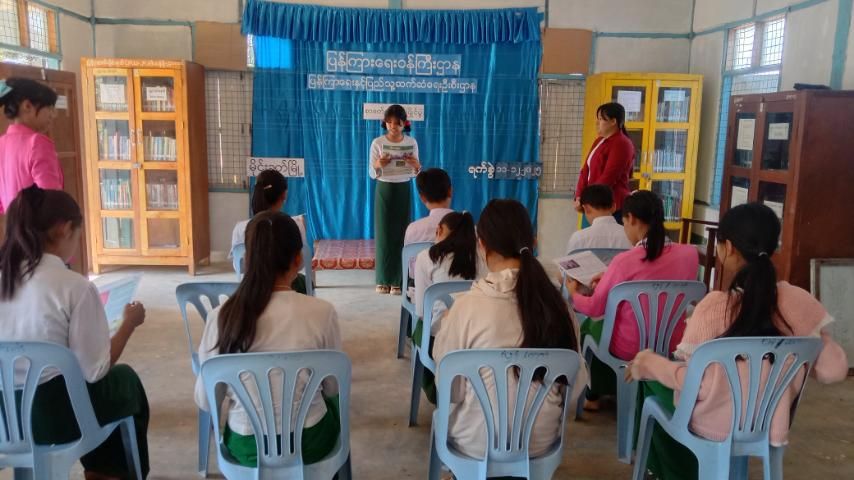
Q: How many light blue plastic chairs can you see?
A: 10